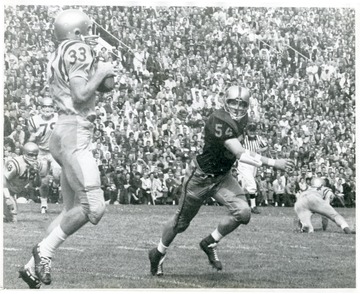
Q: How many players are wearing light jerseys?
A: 4